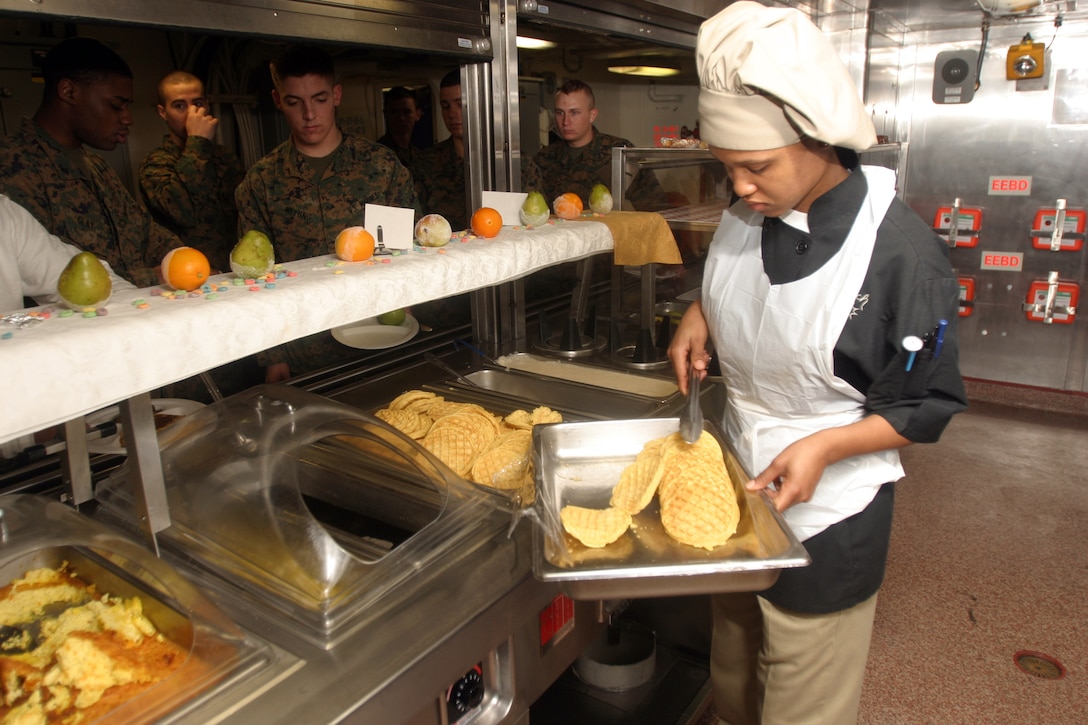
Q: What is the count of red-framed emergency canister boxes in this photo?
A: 4